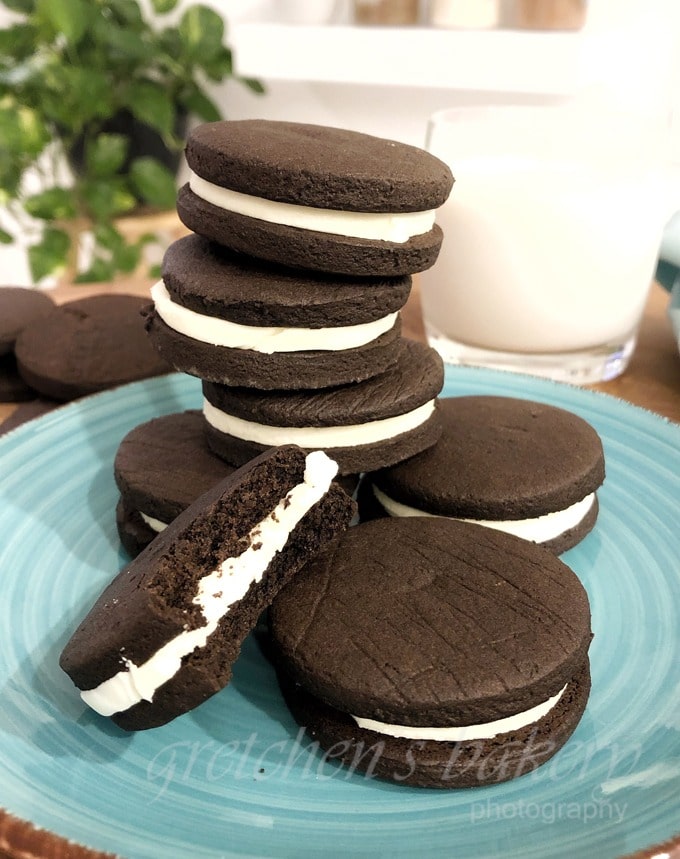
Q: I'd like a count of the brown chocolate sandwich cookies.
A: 7